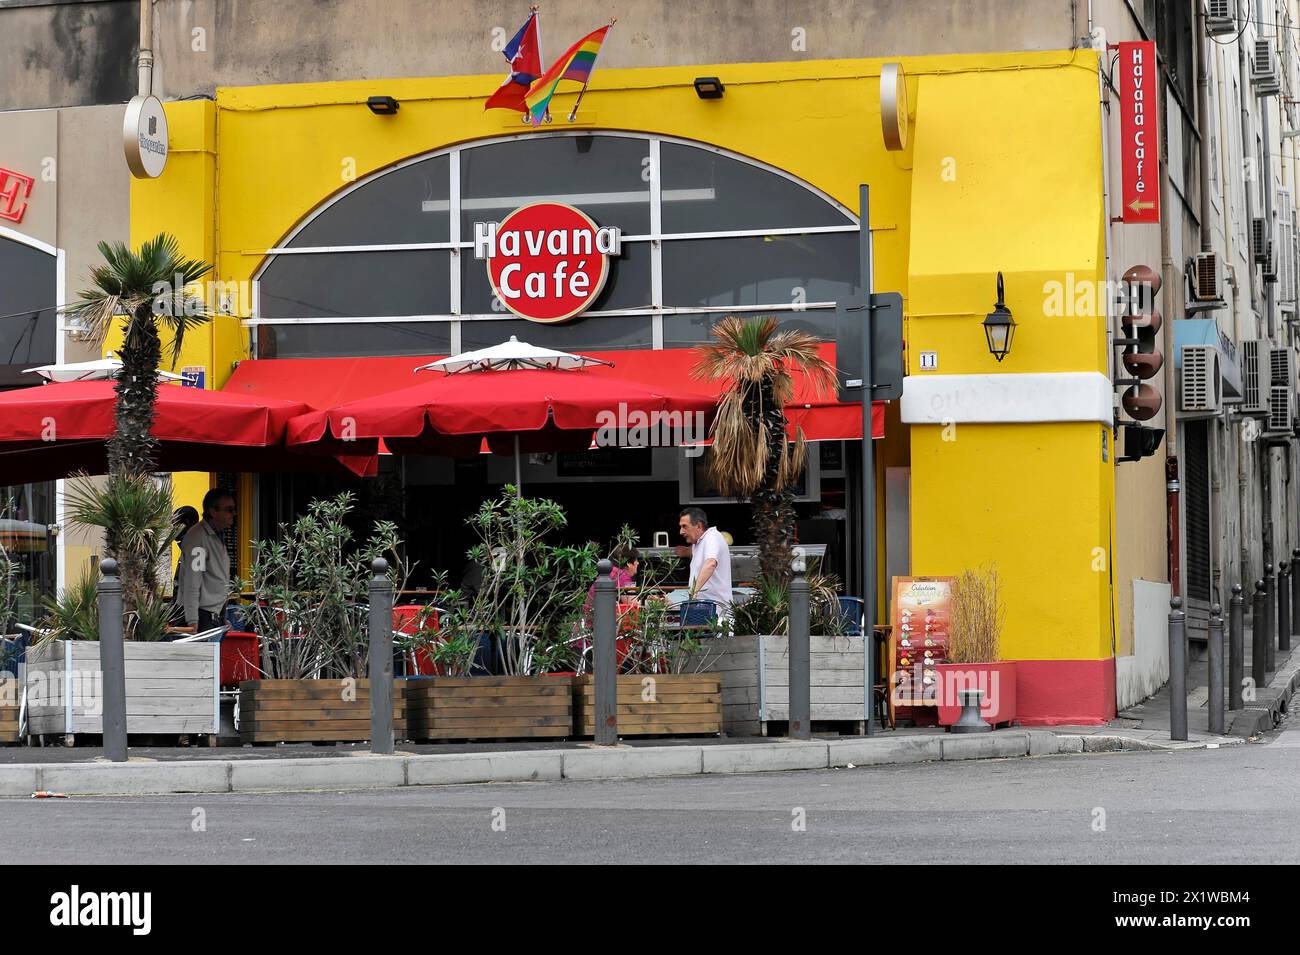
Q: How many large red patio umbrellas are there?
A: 2